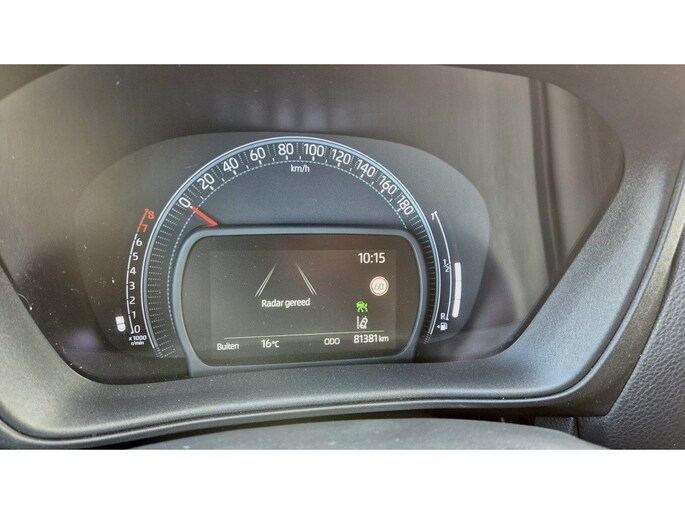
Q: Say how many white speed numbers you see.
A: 10